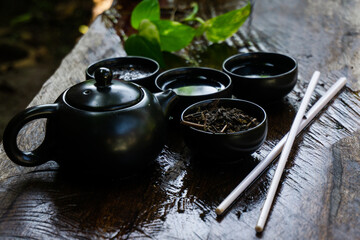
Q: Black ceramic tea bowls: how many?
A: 4